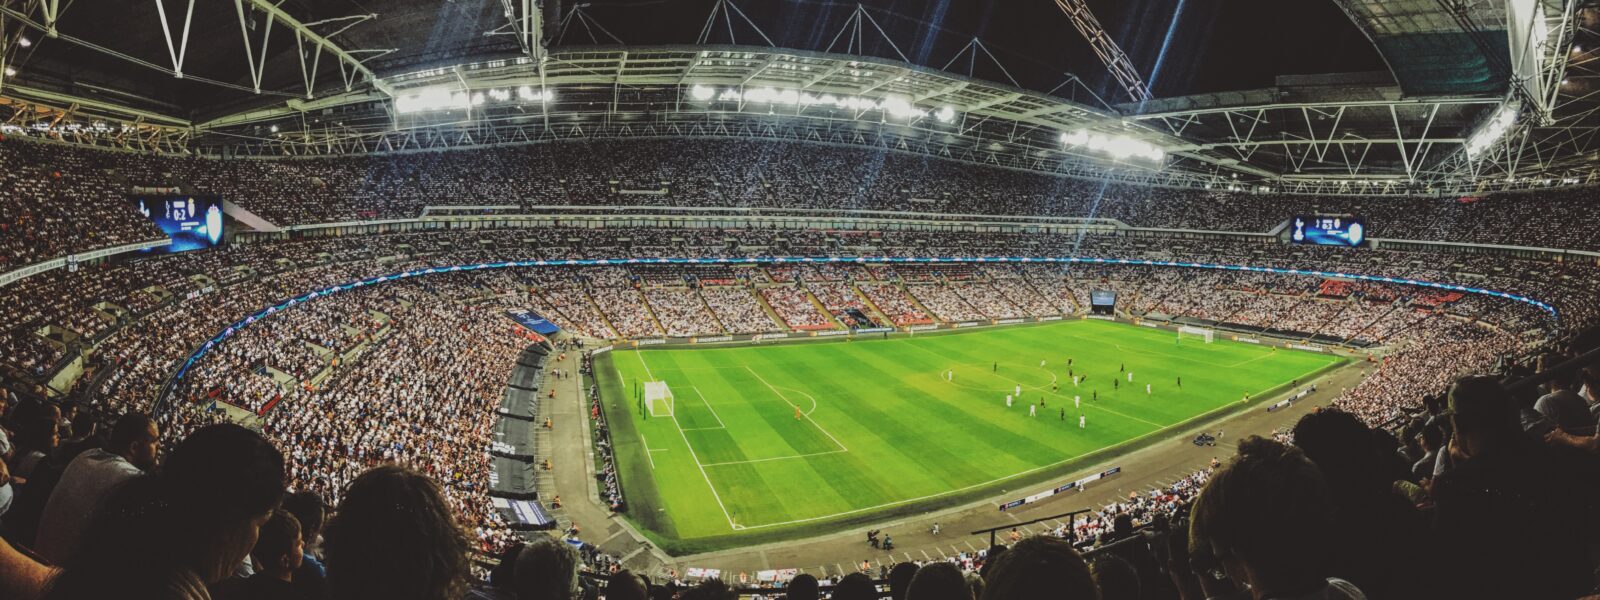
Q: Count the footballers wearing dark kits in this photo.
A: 10